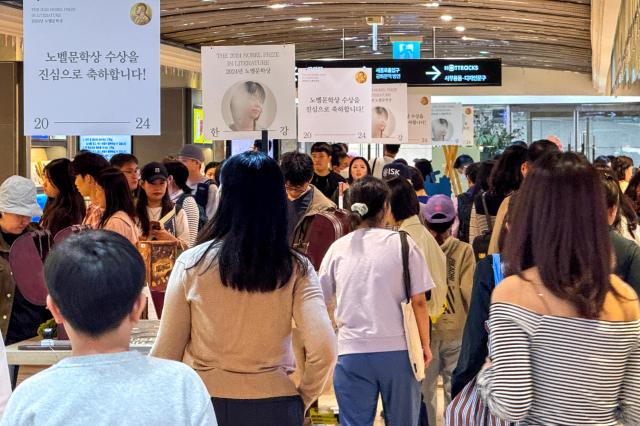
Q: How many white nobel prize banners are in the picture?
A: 7